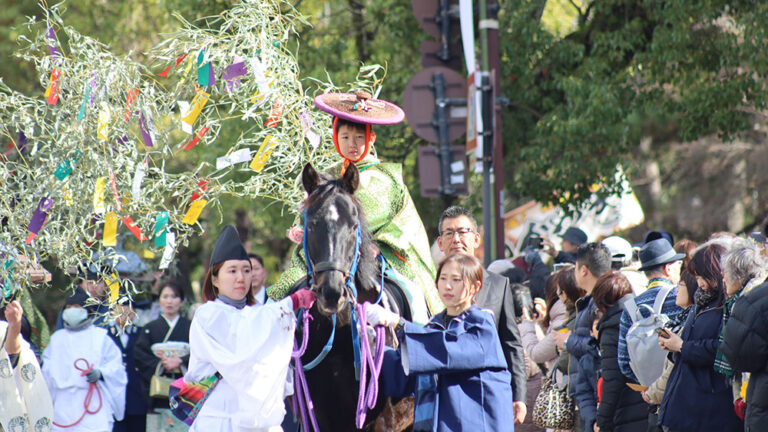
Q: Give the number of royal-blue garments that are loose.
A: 1